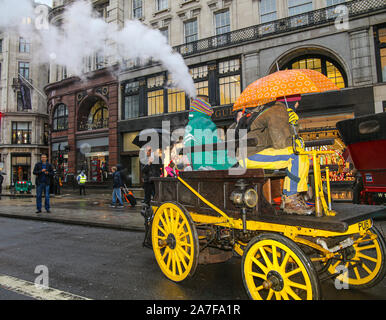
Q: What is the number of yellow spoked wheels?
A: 3